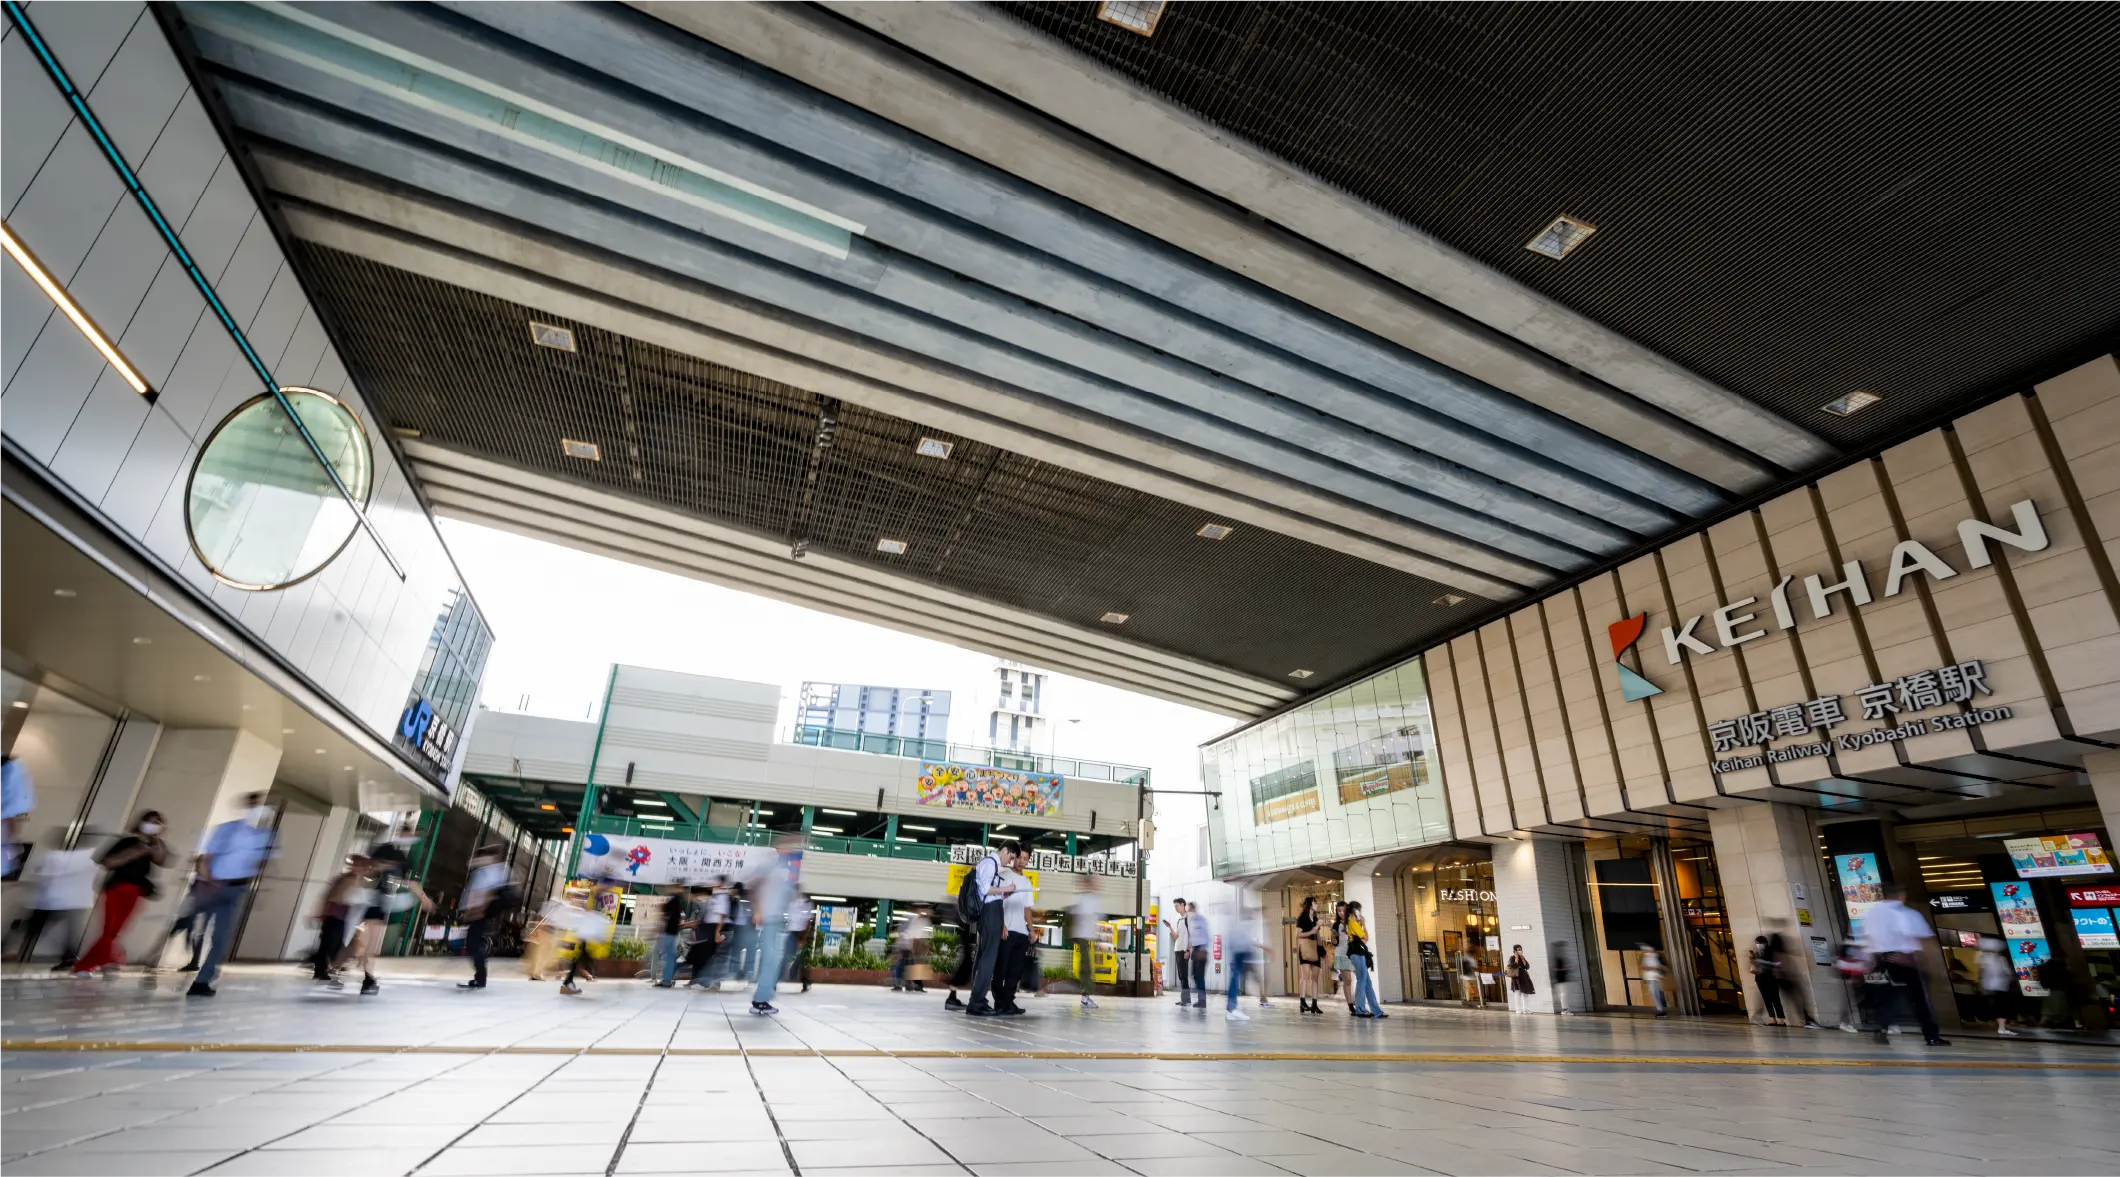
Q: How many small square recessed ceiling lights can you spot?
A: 11